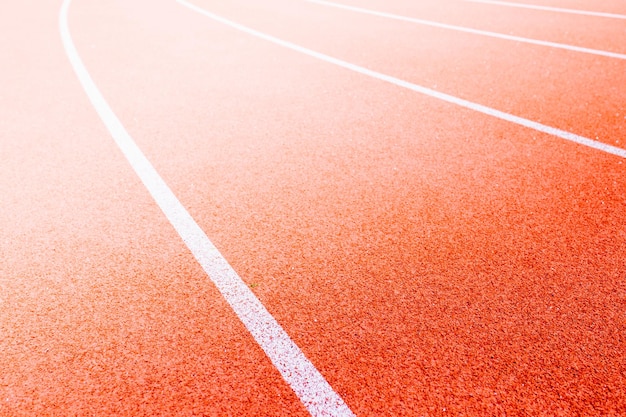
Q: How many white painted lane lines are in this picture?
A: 4